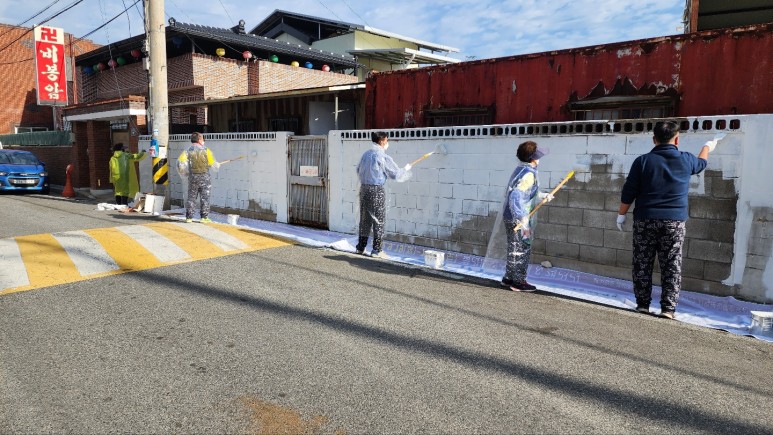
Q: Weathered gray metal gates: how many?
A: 1